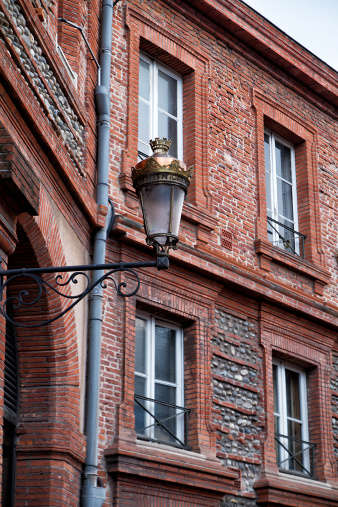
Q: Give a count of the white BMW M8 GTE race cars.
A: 0